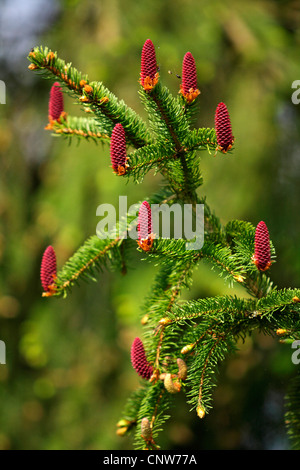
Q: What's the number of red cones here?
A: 9